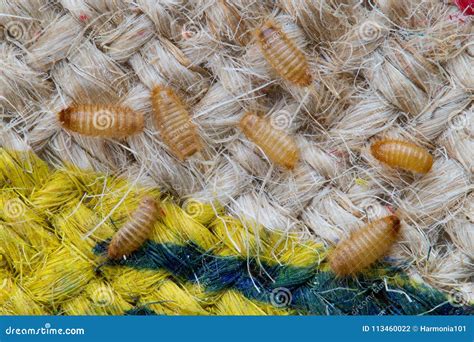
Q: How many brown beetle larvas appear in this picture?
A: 7